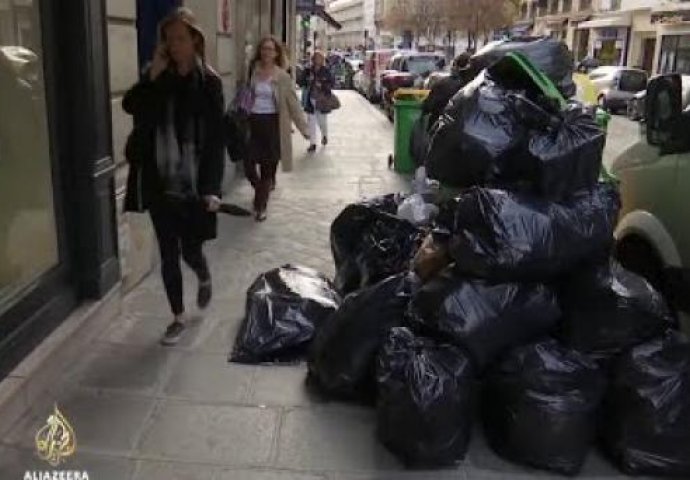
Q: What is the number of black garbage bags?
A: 12